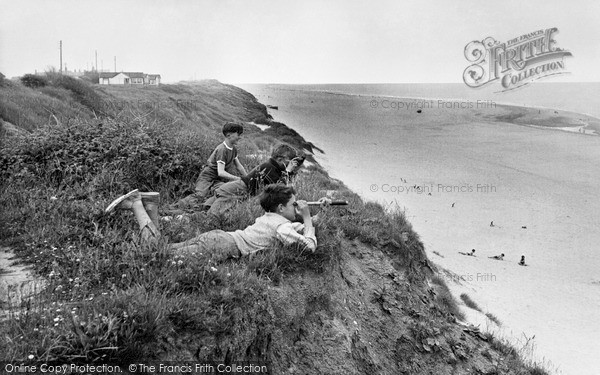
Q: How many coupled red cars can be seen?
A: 0